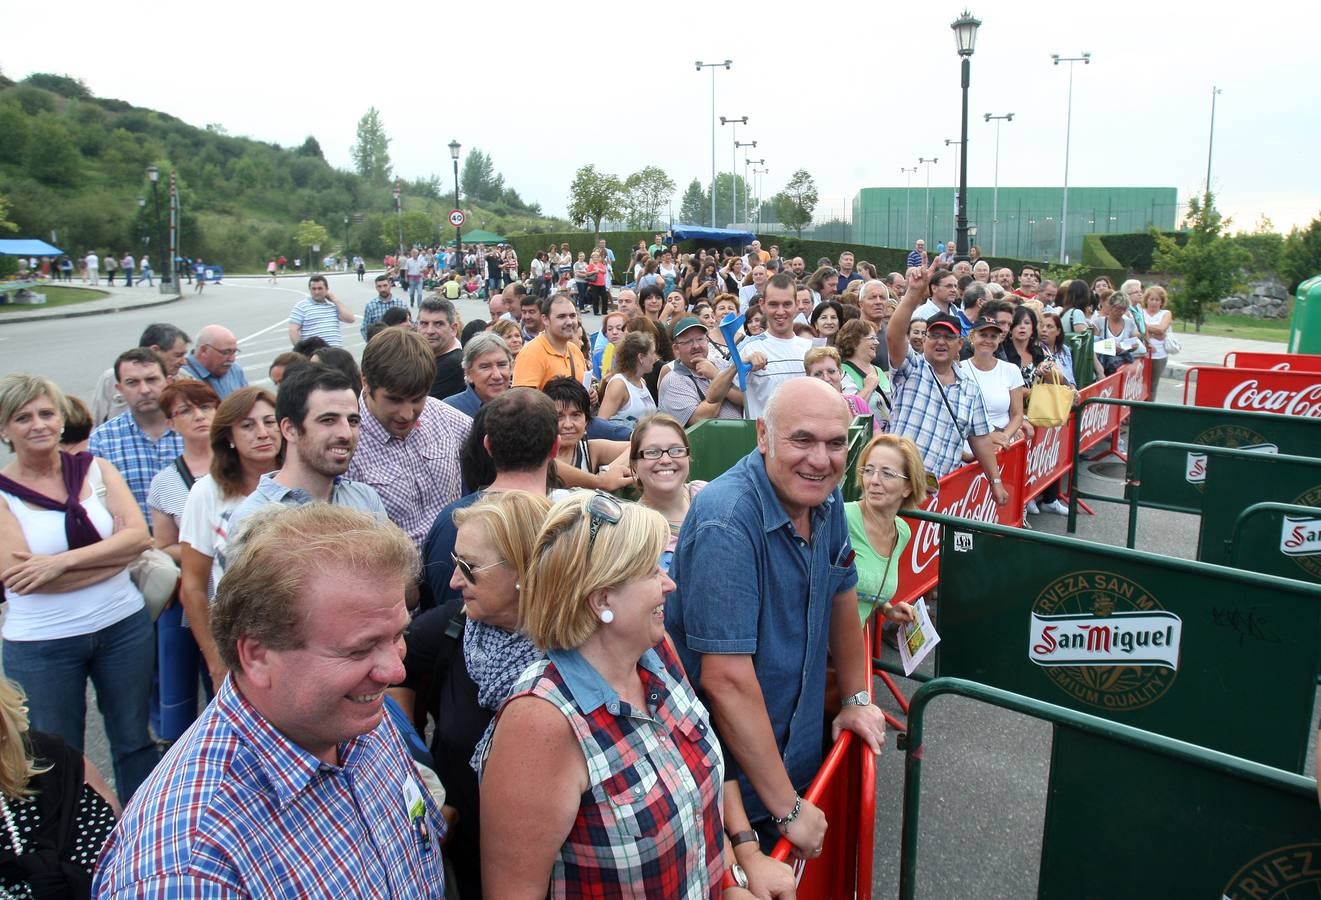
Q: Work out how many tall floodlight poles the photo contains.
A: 11